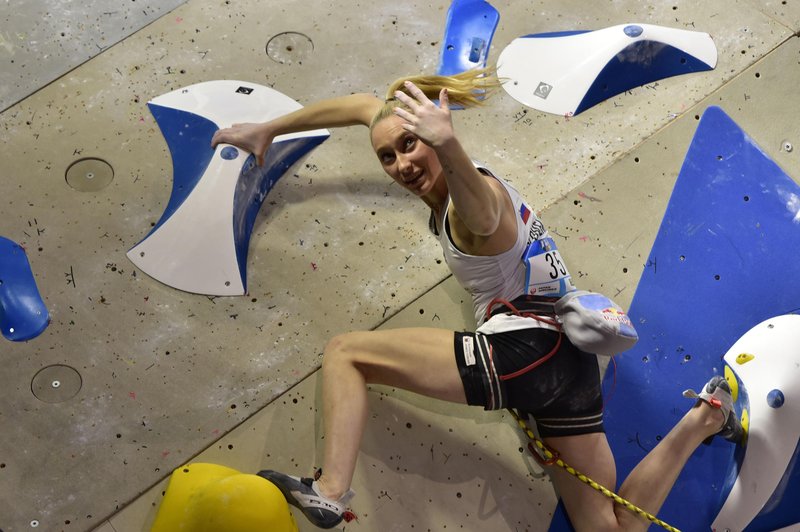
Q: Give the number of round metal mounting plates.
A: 3